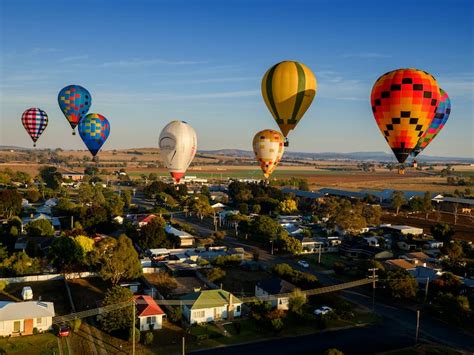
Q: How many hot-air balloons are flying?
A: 8